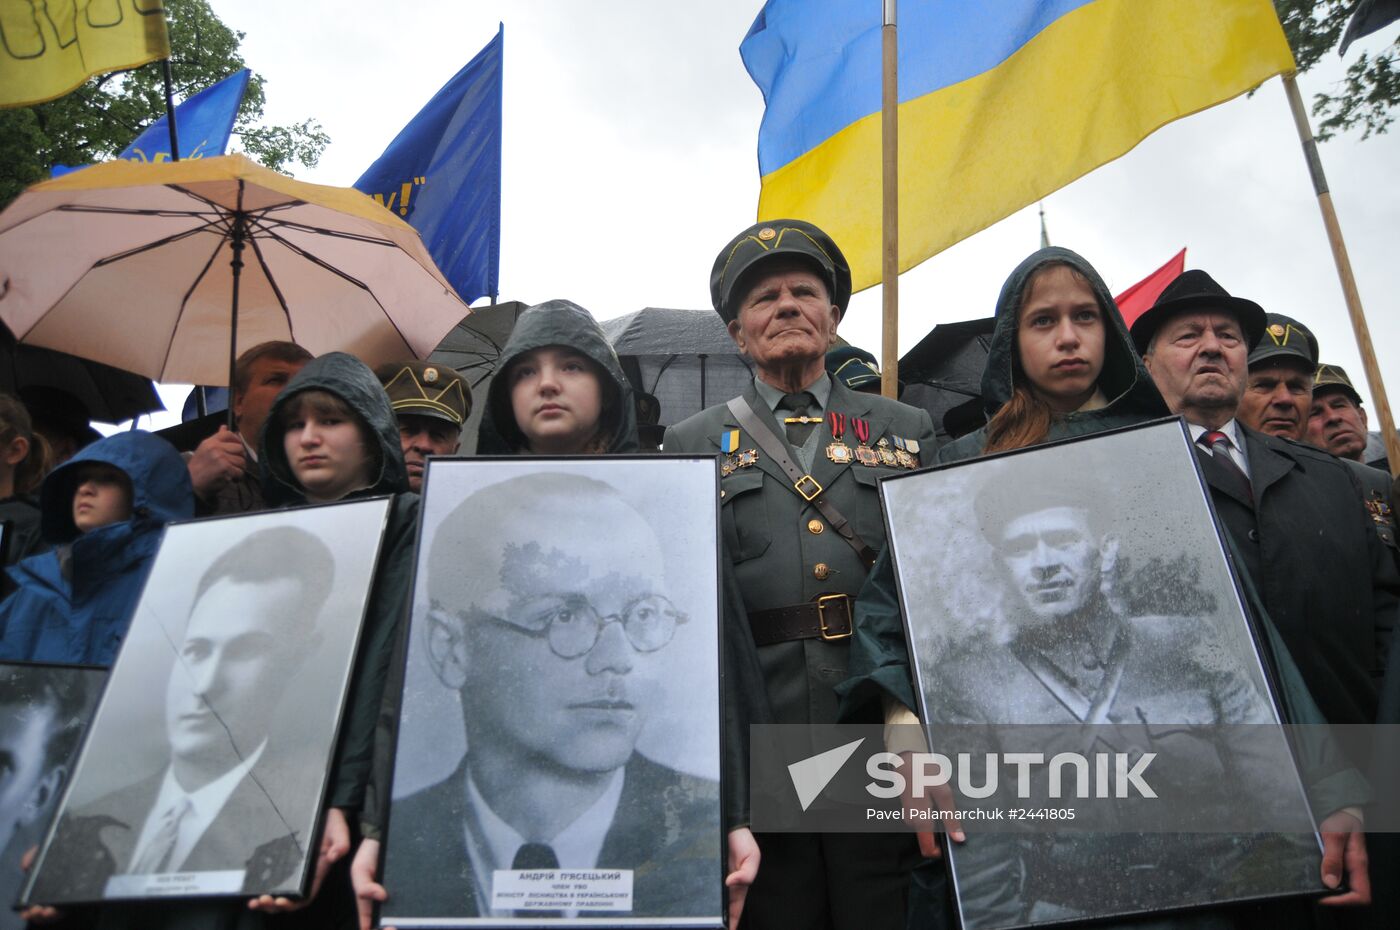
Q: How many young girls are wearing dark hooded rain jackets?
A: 3